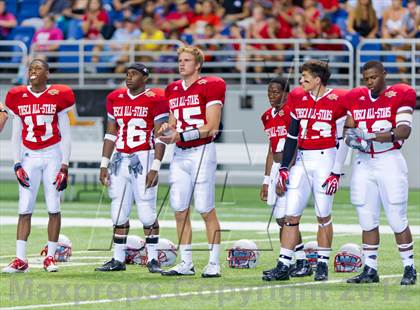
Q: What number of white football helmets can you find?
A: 6